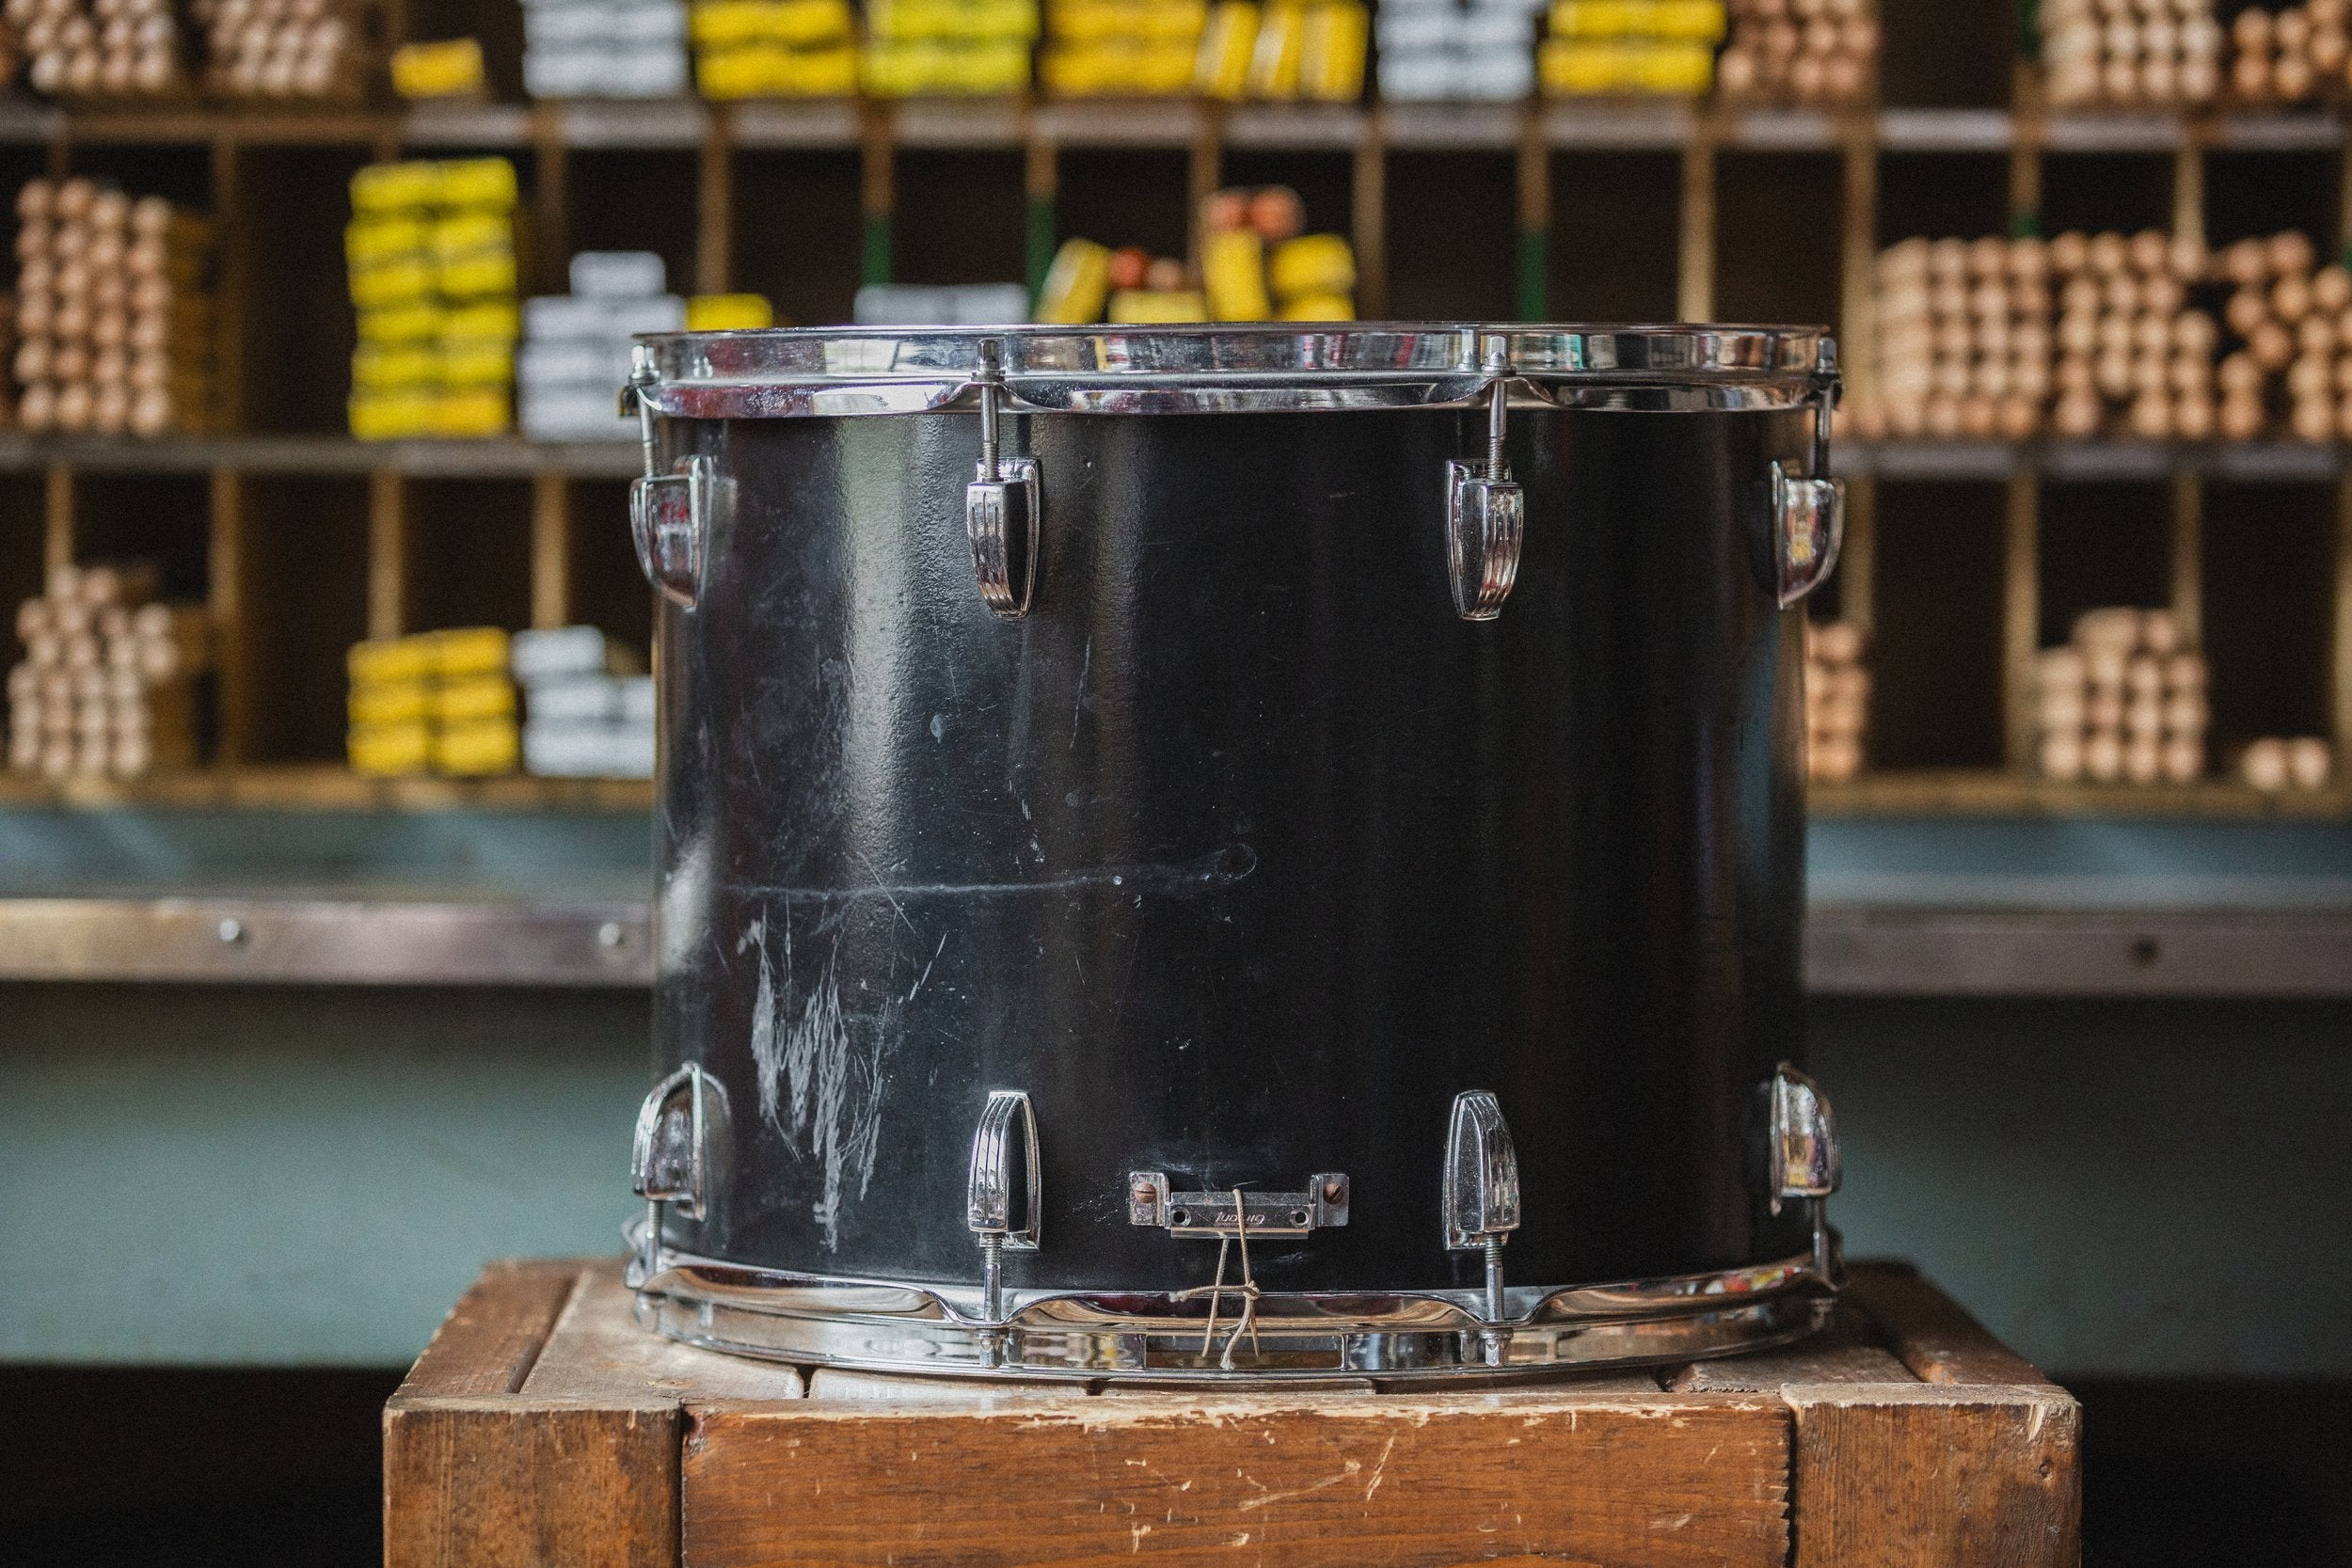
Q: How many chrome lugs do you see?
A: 8